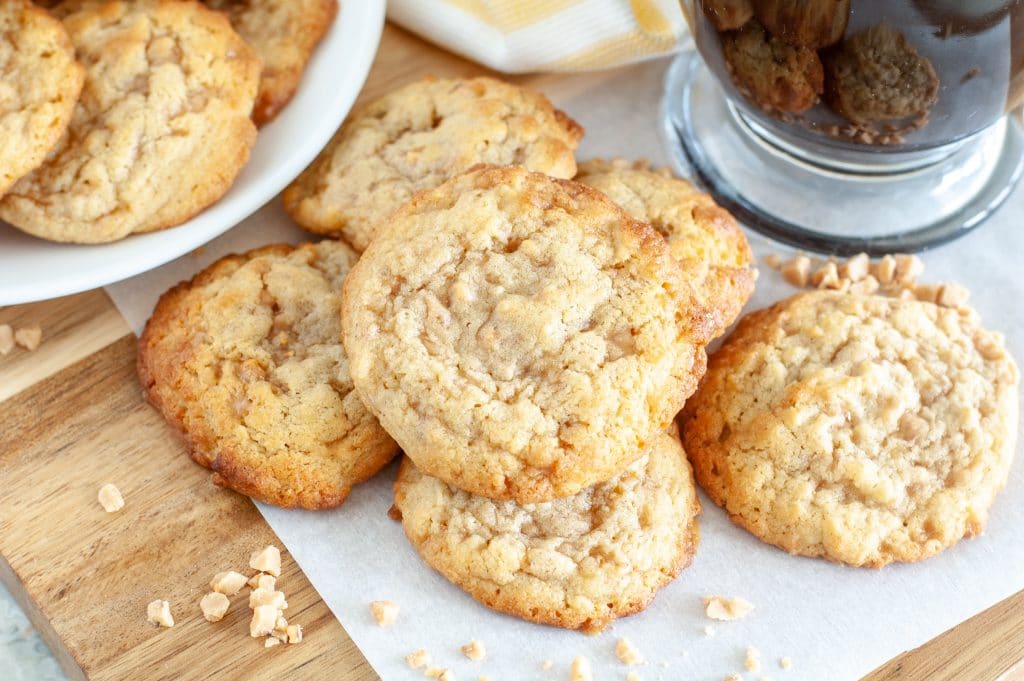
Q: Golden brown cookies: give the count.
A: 9